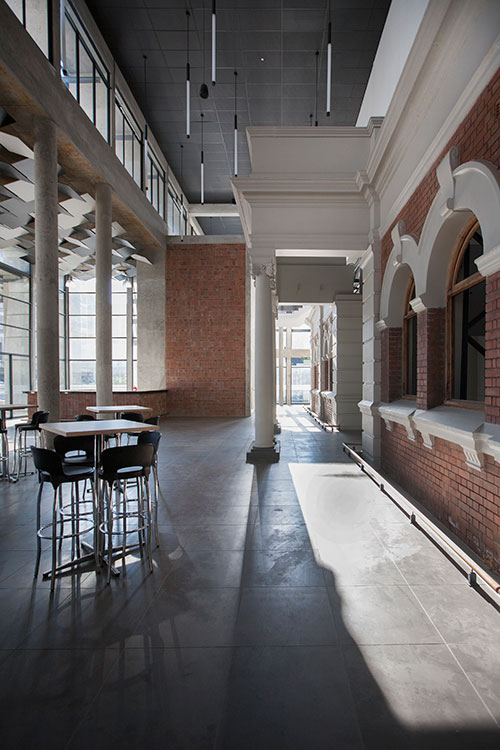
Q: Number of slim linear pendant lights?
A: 7